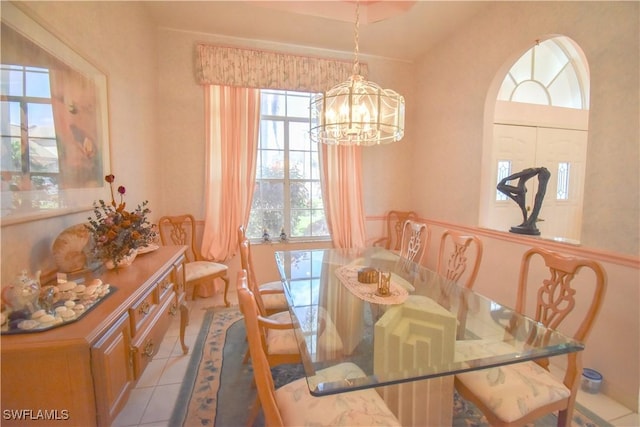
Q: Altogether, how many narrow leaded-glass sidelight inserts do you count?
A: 2